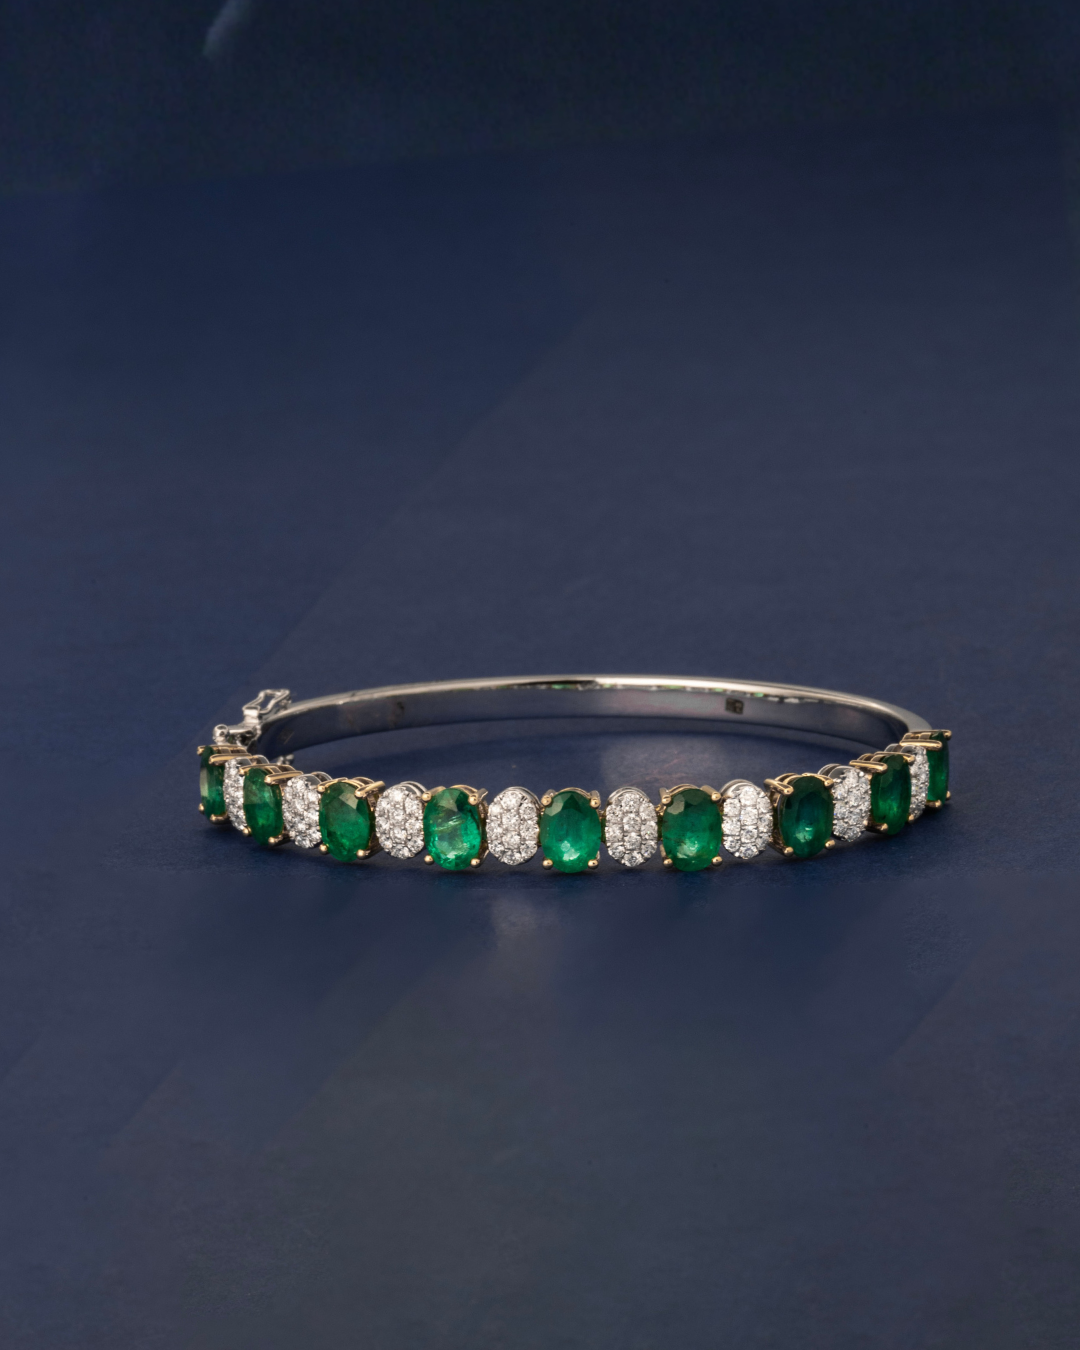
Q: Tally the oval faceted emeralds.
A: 9